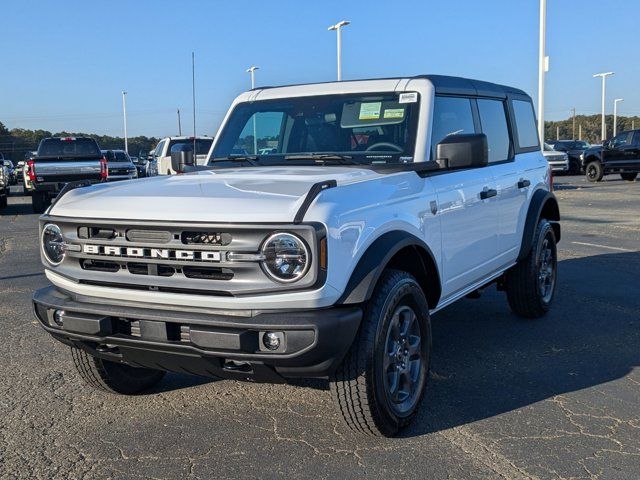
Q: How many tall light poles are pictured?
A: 6